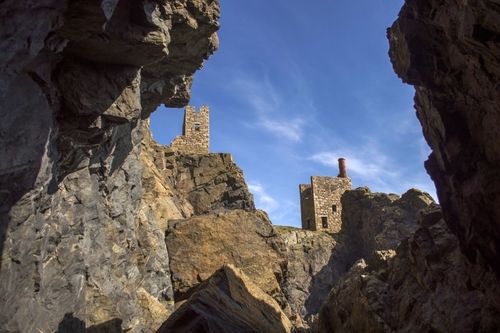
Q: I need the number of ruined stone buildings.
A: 2